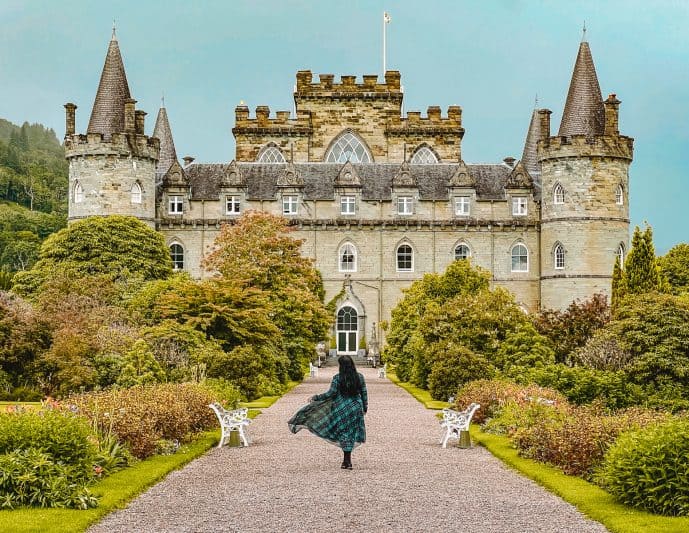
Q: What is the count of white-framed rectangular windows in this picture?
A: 7